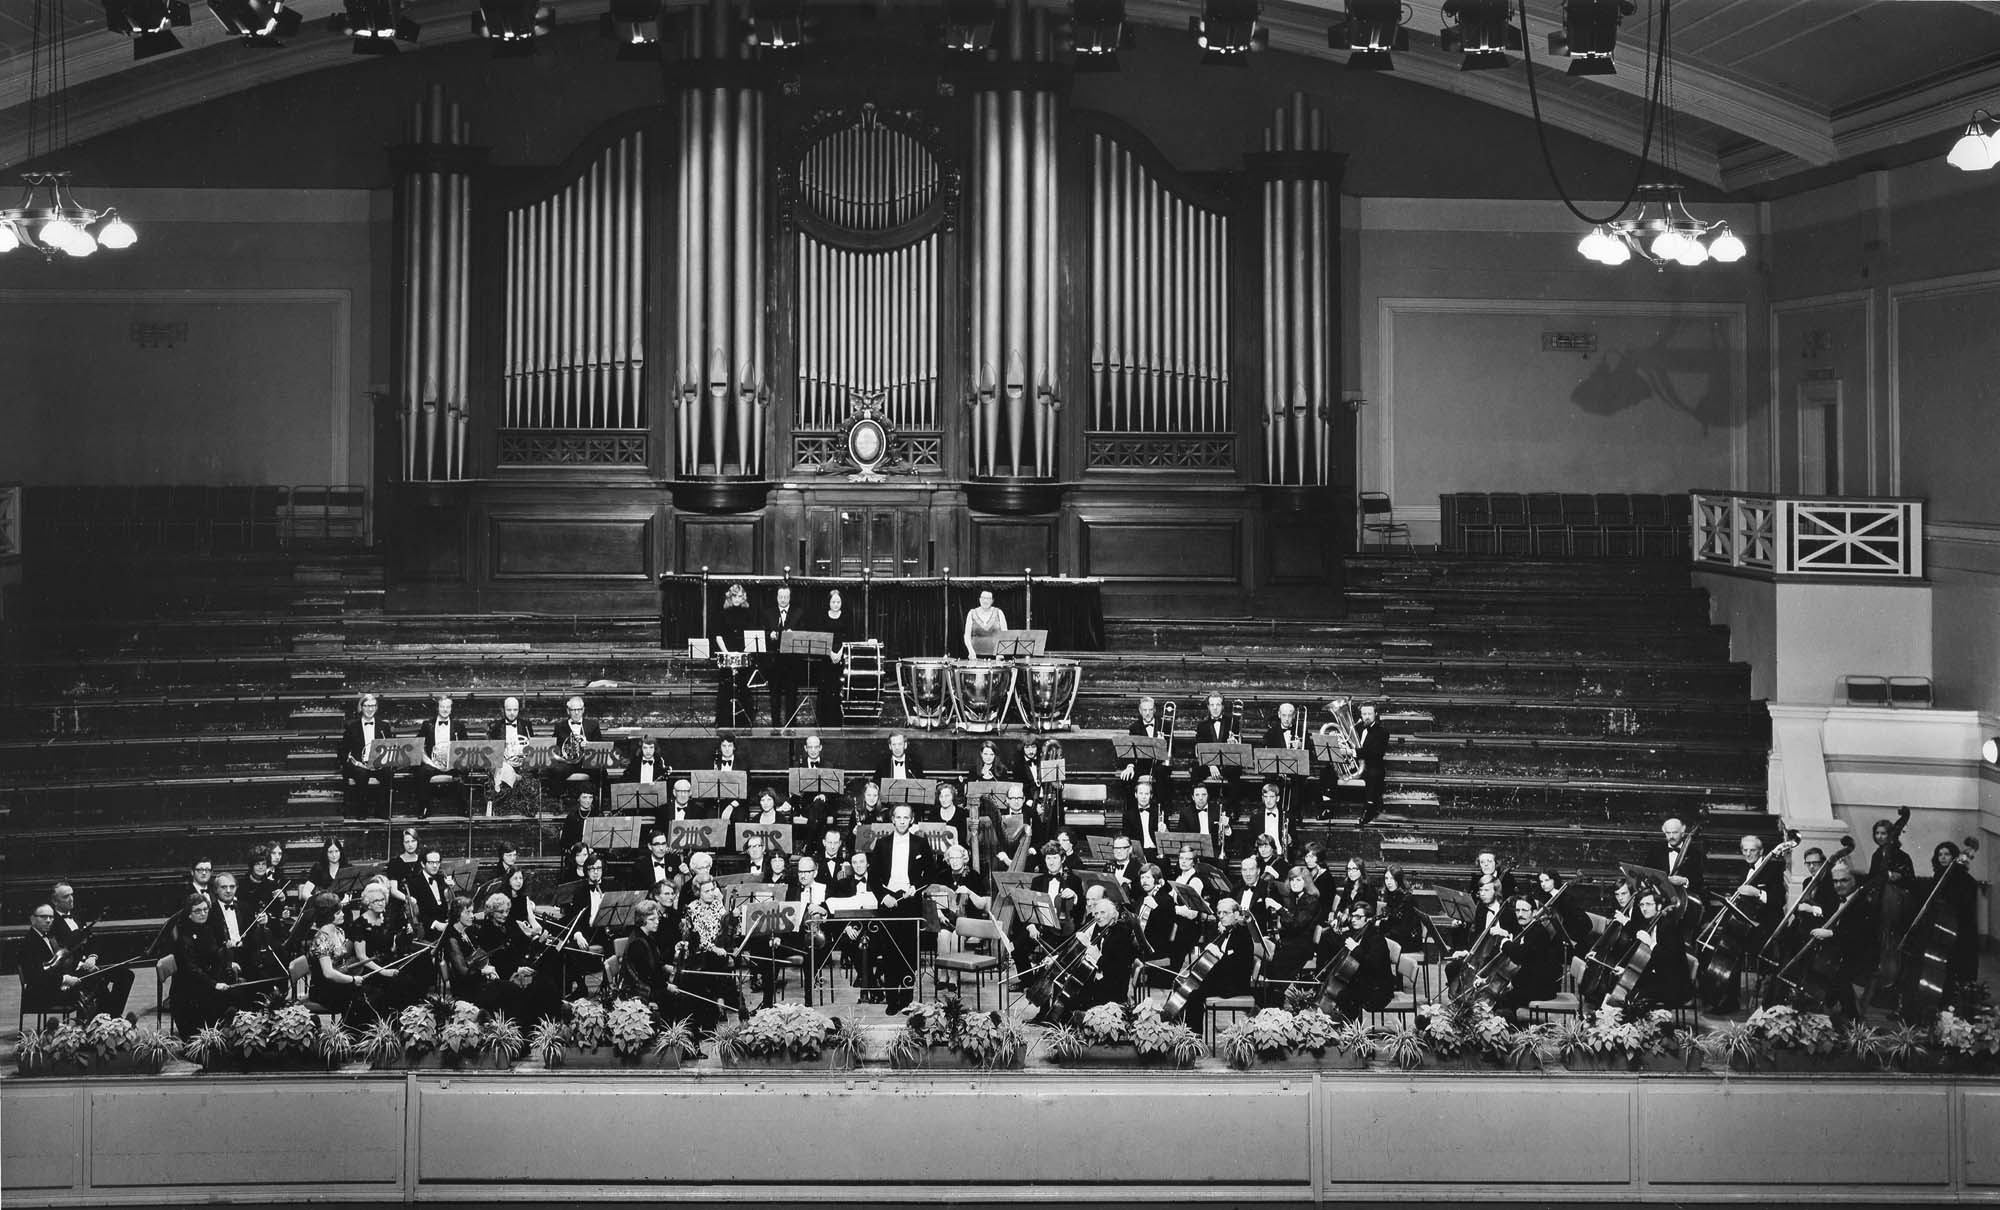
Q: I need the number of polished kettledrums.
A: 3